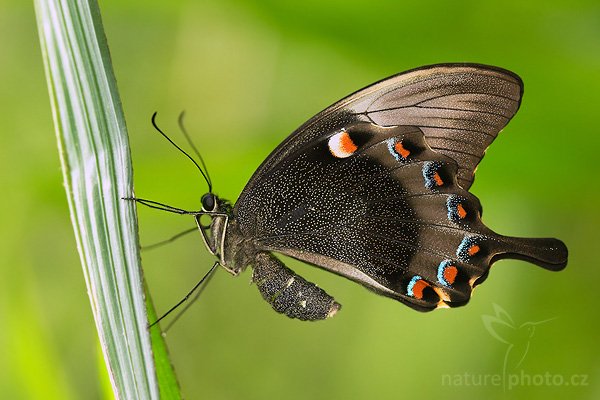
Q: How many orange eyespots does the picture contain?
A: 7